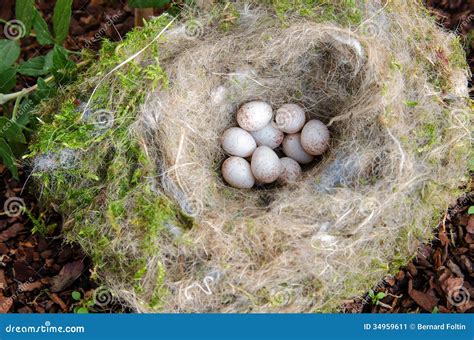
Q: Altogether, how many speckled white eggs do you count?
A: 9